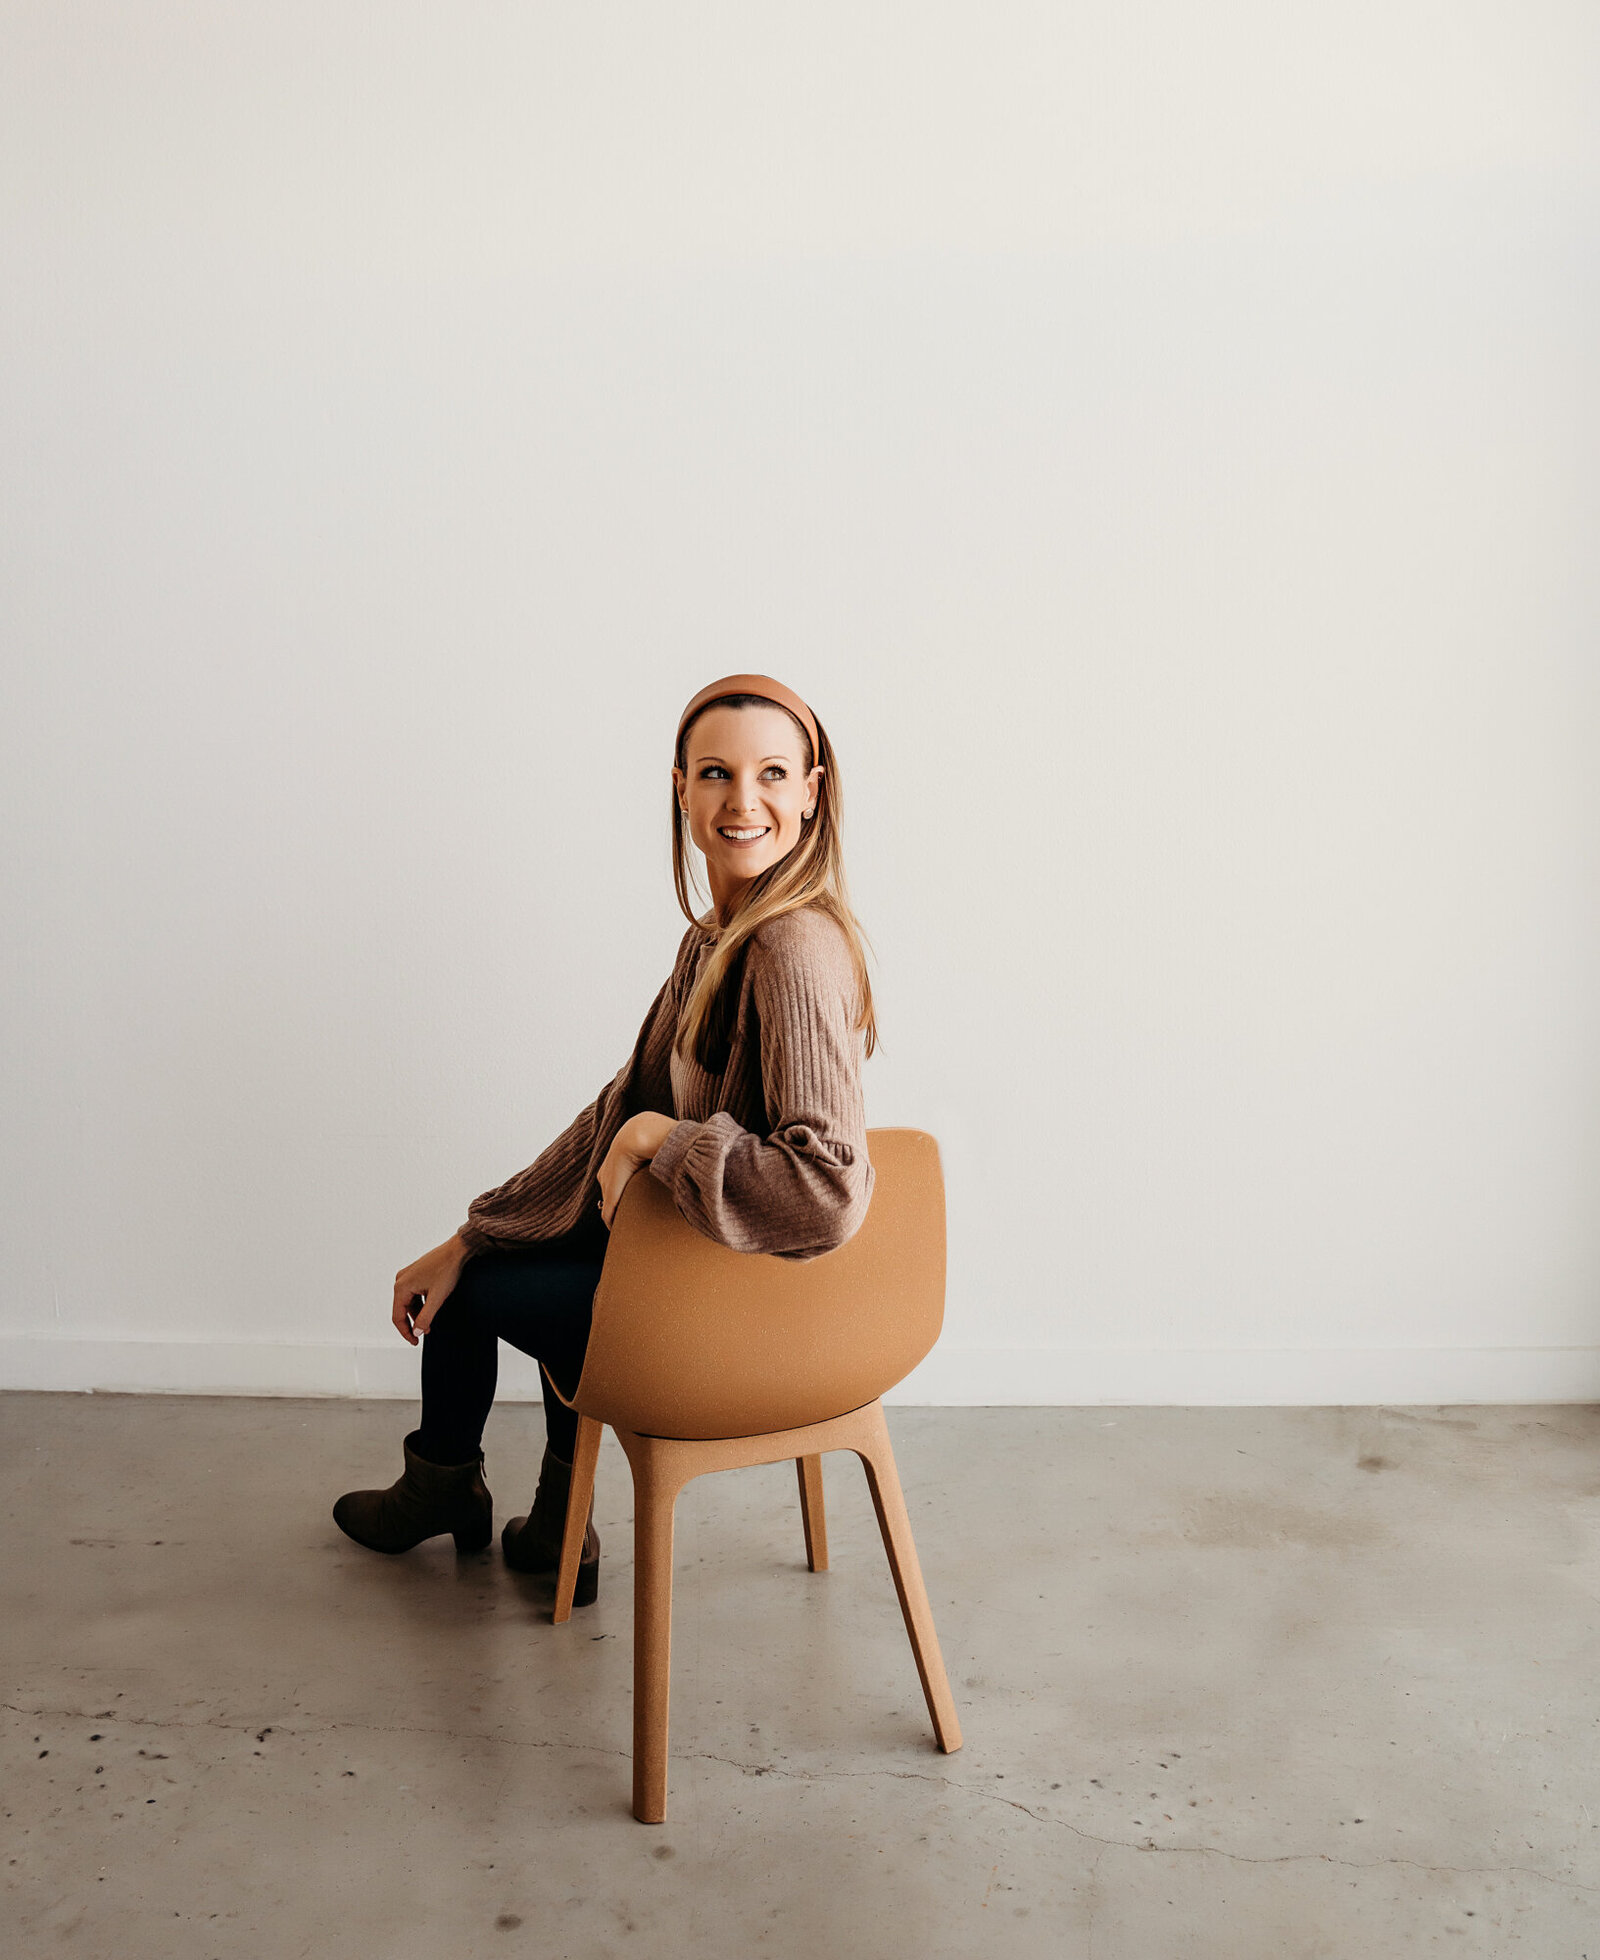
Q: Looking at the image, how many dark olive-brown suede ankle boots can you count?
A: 2